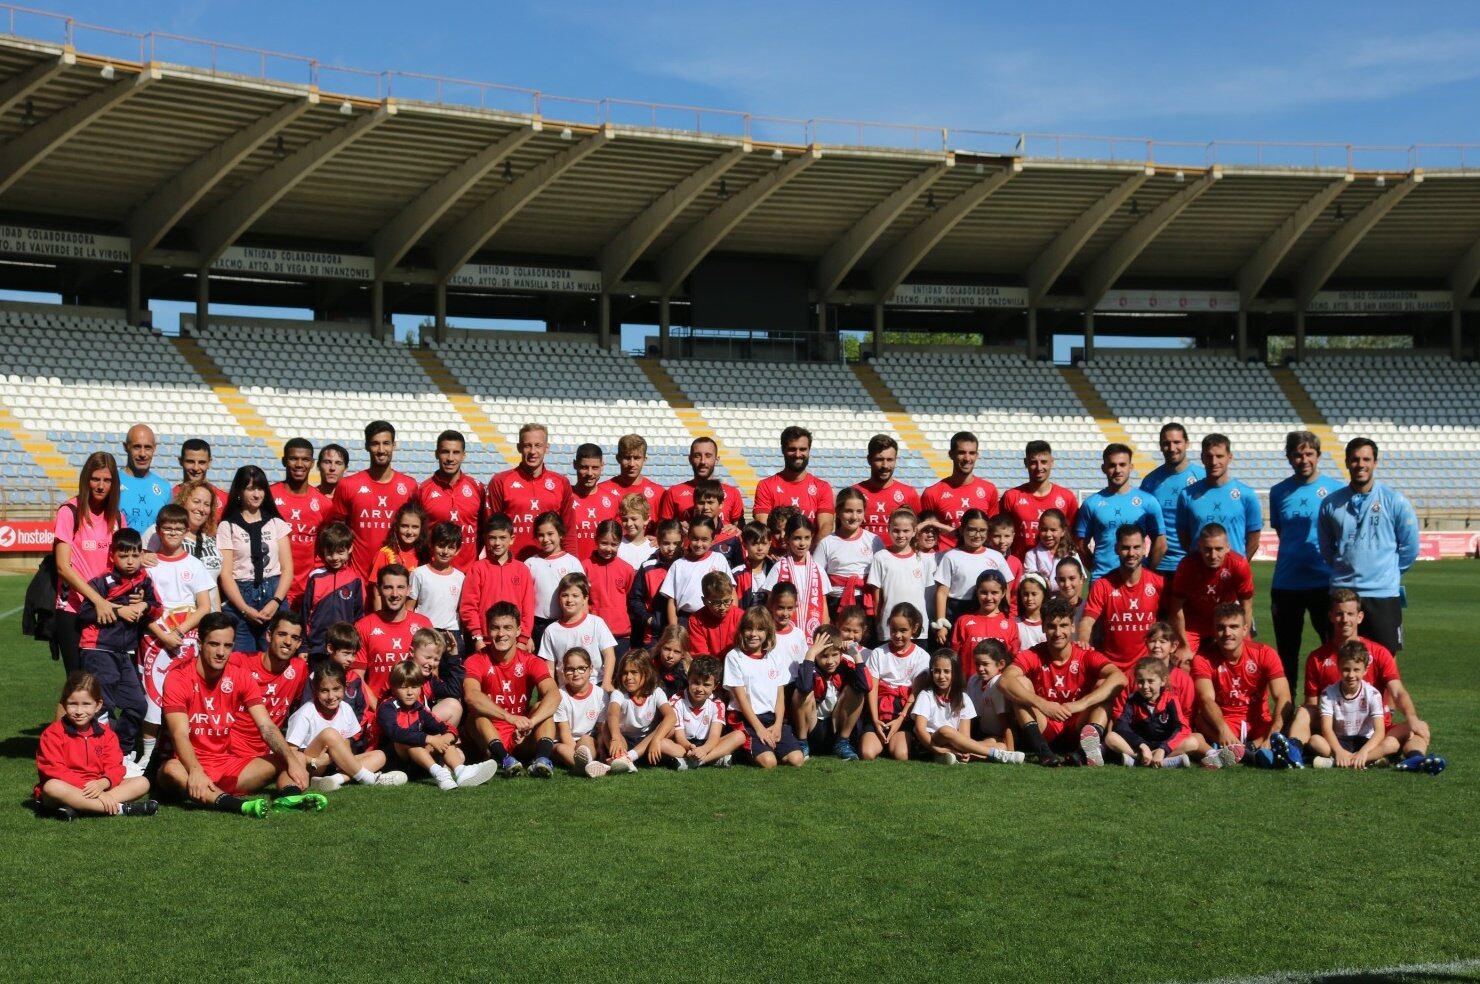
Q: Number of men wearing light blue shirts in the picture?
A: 6